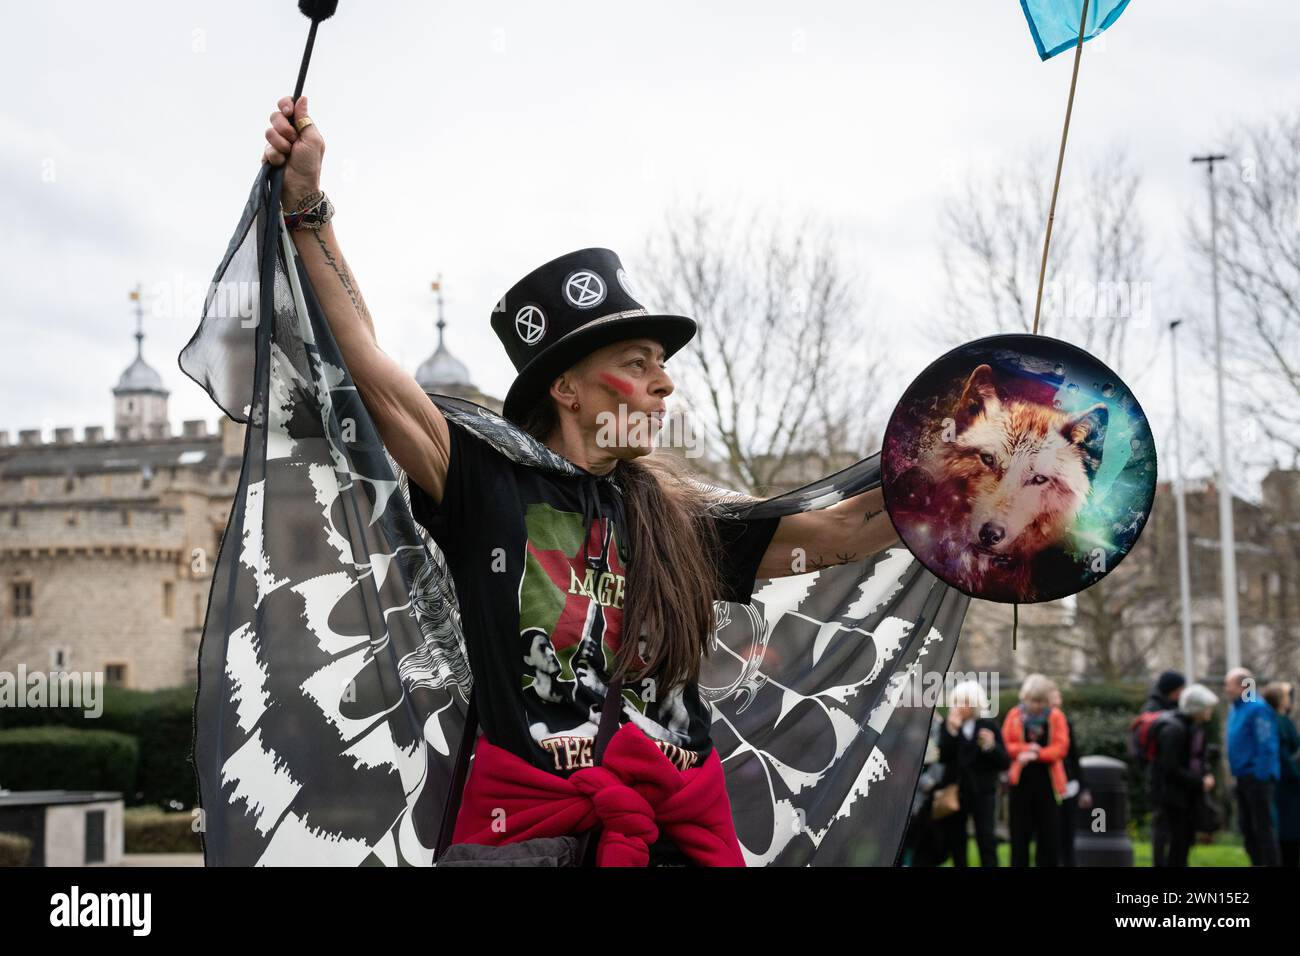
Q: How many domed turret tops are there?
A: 2